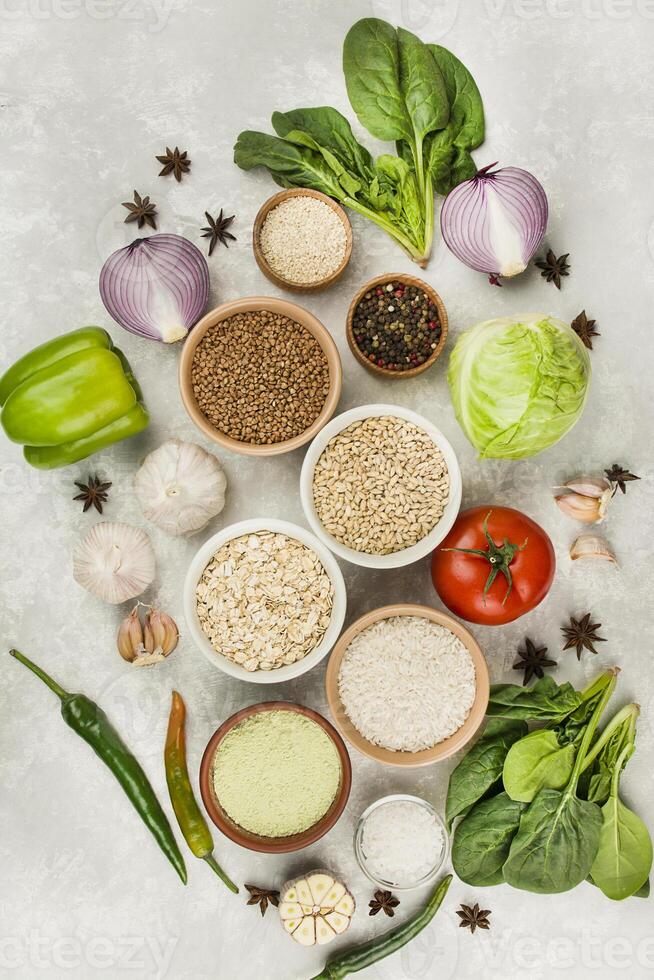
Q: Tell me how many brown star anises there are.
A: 12